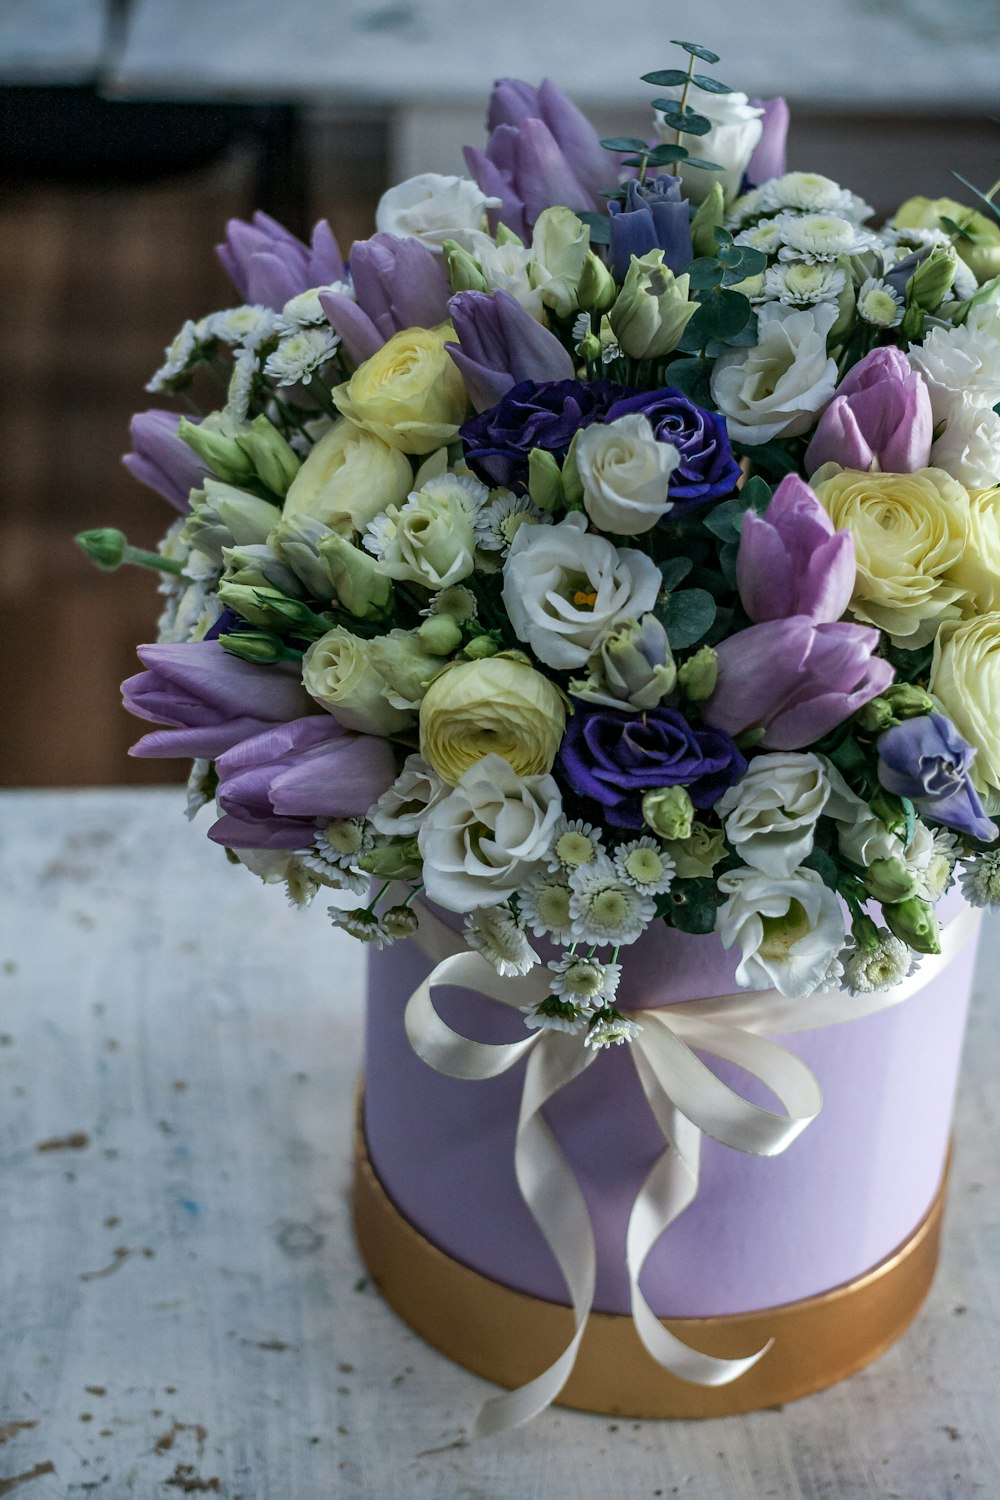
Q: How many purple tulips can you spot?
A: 12